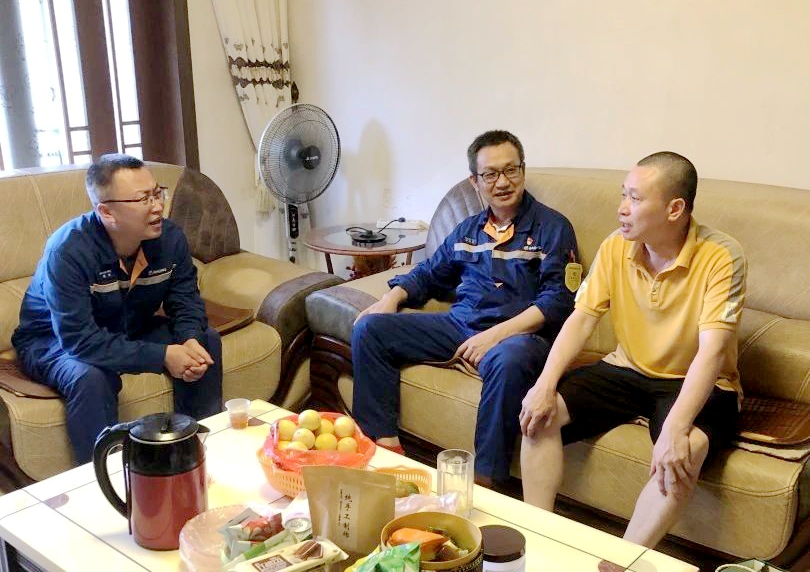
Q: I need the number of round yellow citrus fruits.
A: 9